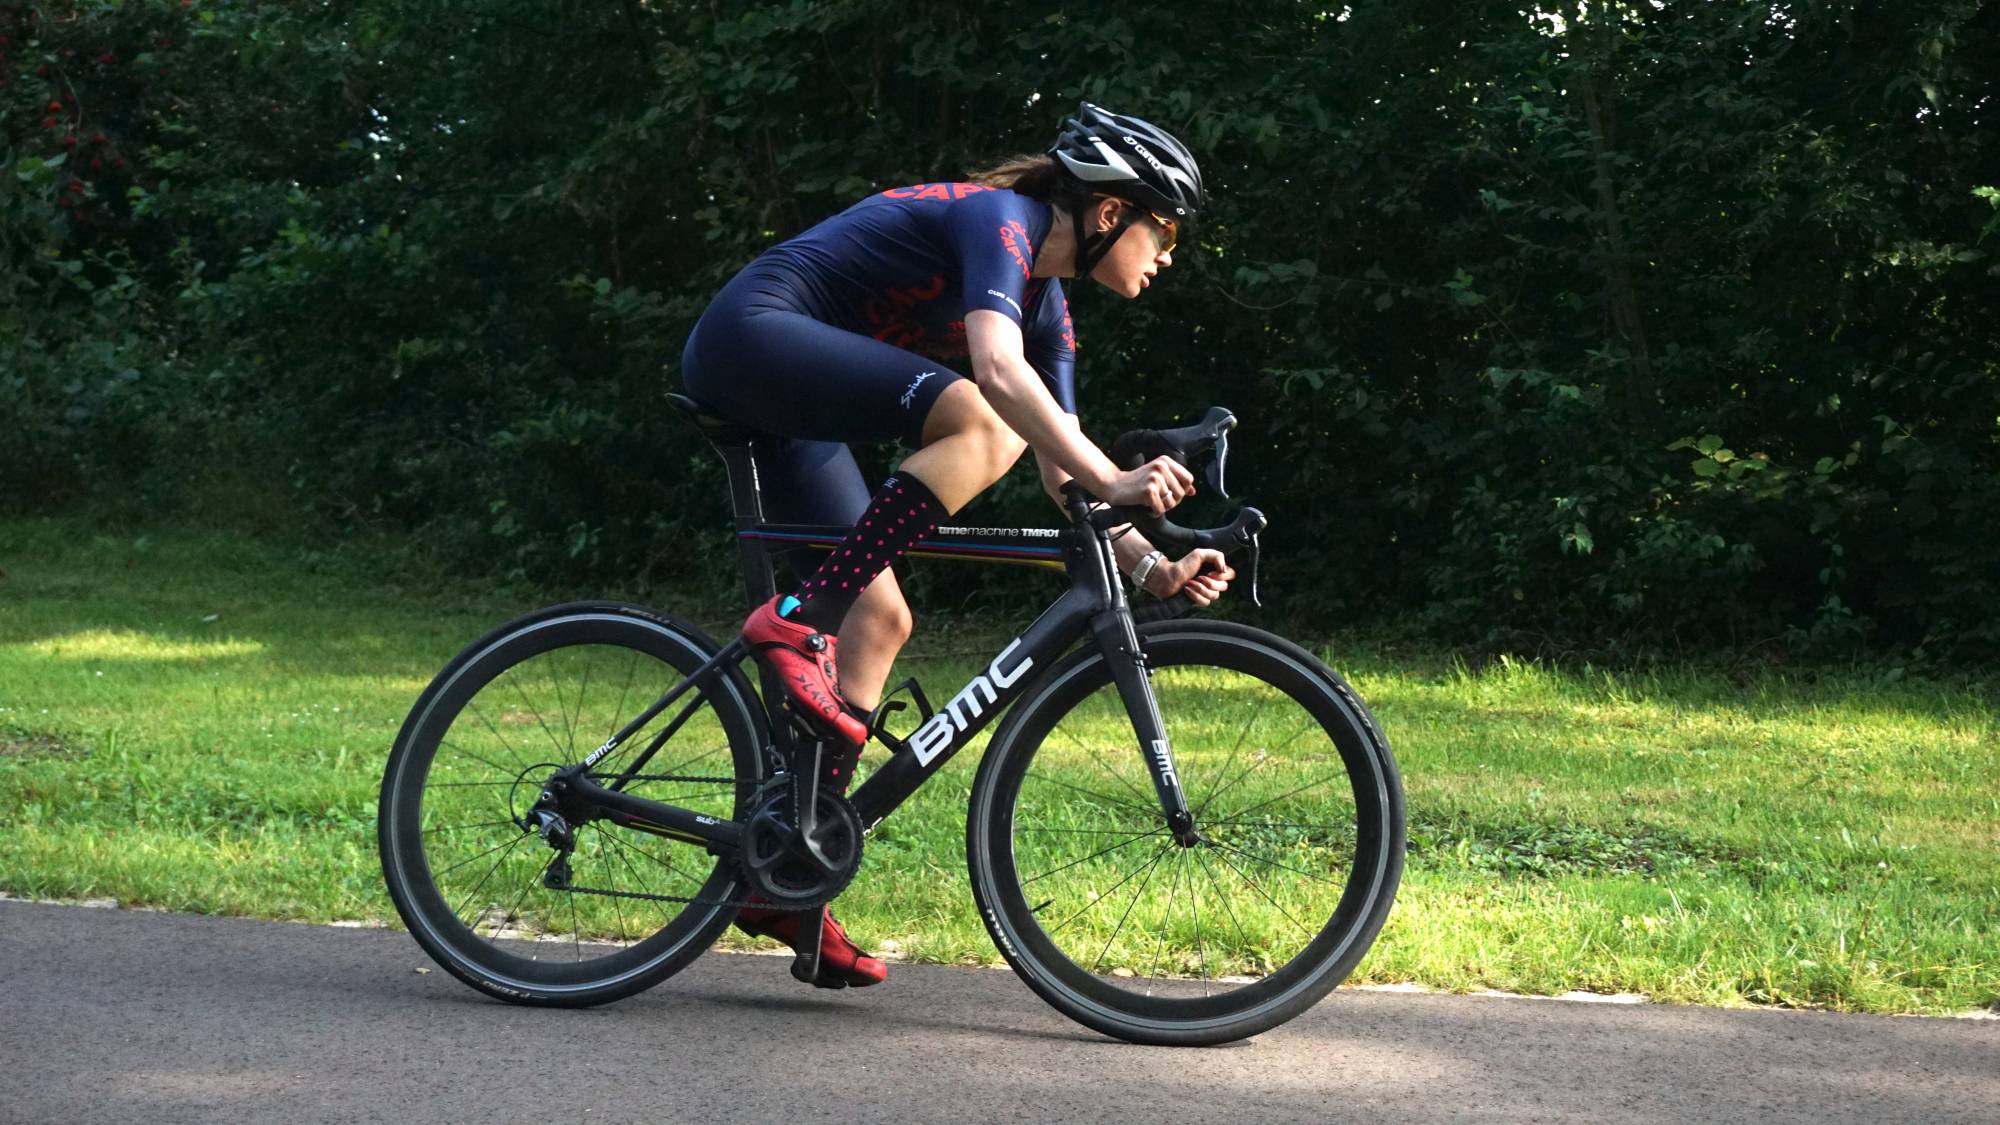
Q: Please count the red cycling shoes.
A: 2